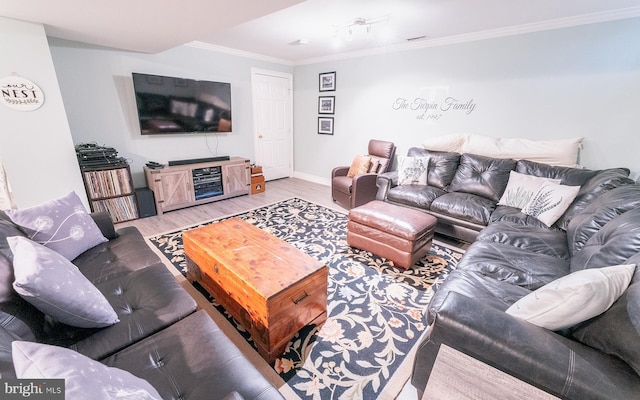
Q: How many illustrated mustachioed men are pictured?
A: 0